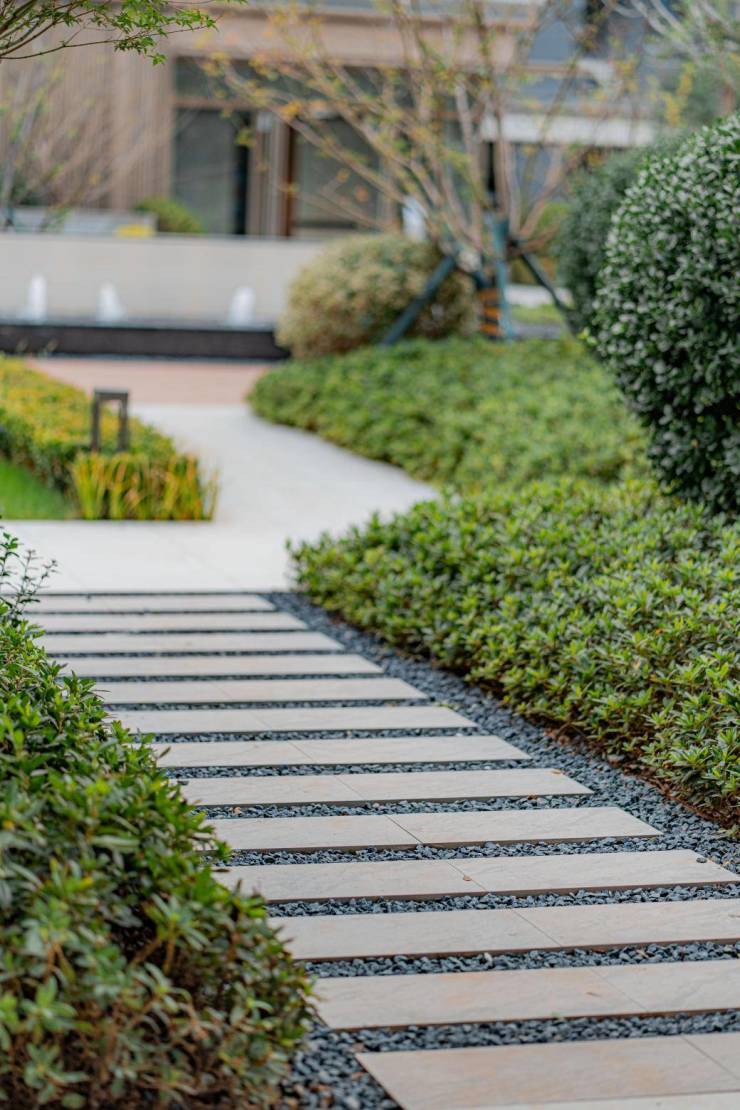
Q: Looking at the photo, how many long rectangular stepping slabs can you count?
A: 13